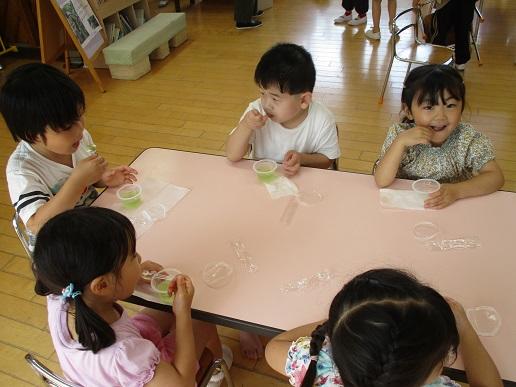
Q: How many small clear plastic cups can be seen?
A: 4